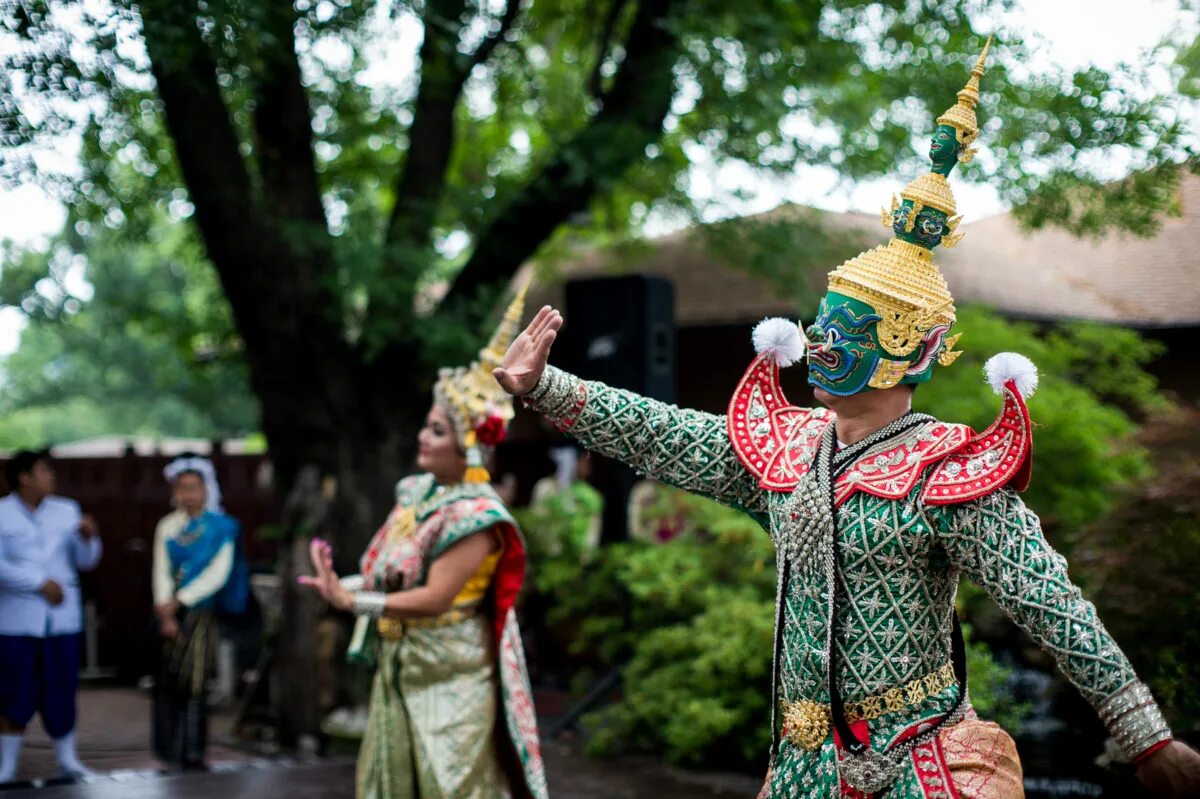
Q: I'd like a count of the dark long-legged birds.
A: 0